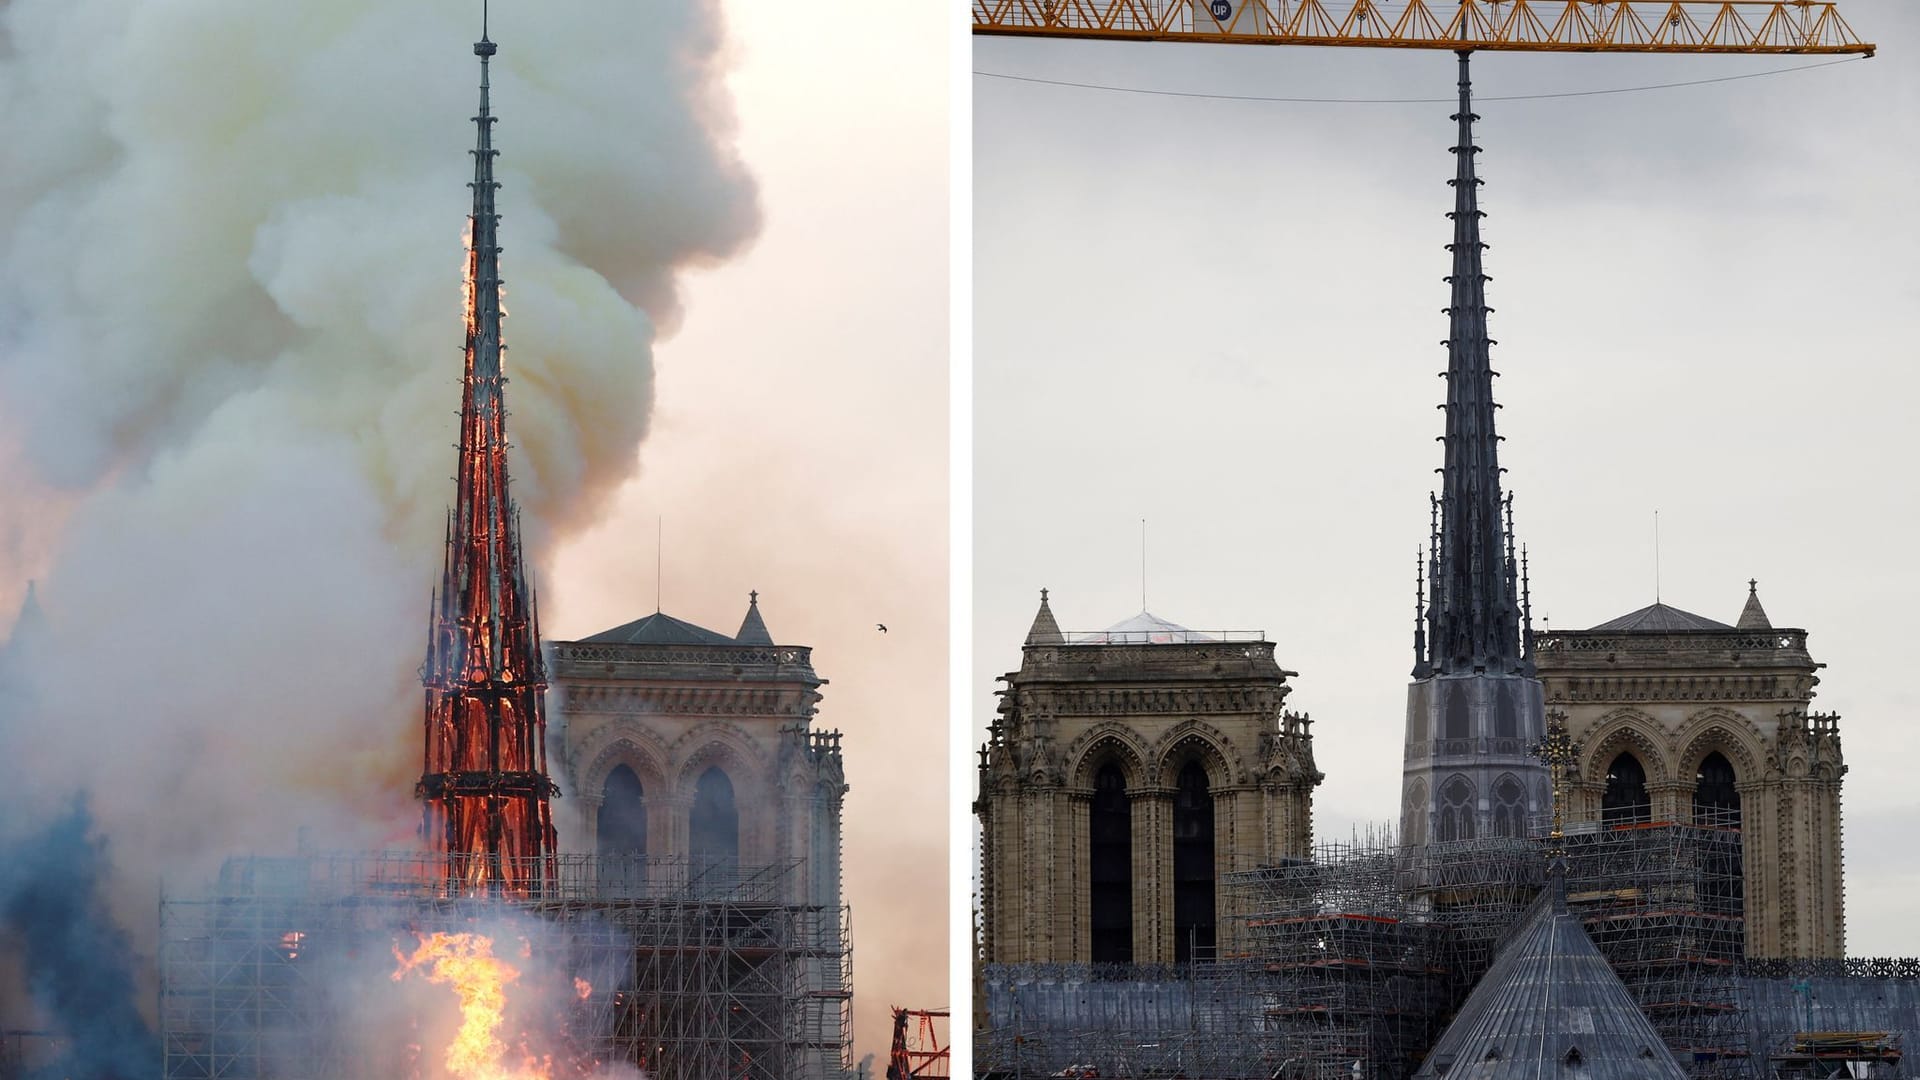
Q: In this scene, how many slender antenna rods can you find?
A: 3